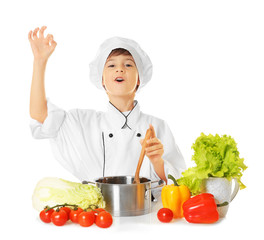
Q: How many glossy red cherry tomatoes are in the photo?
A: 8